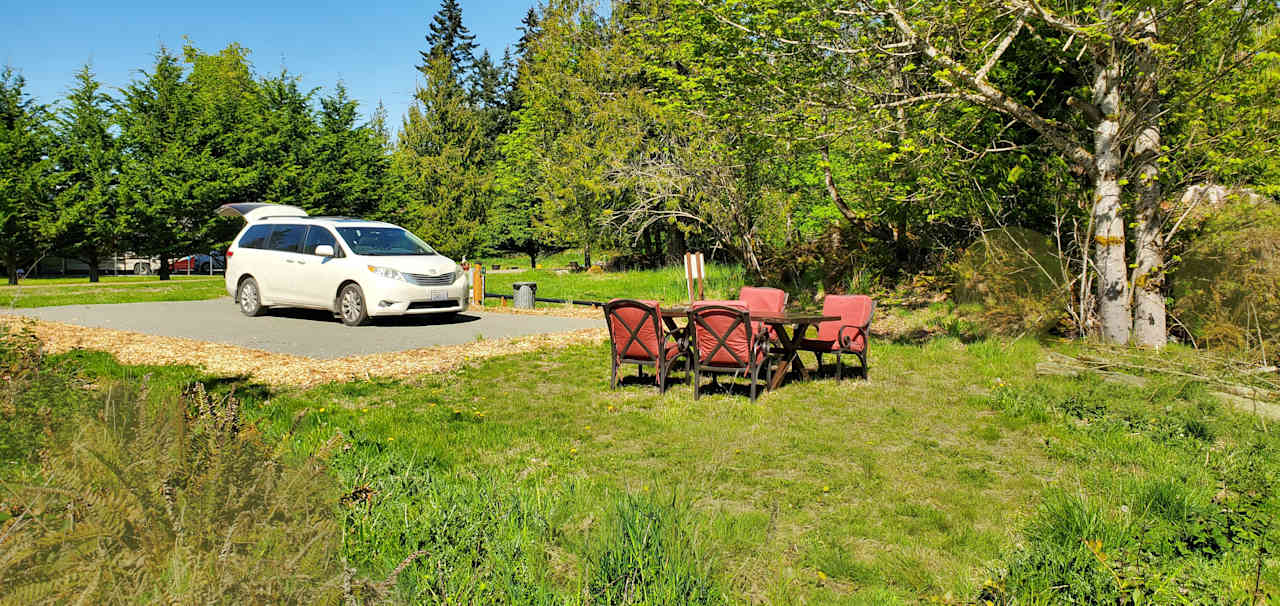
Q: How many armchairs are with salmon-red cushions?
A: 4